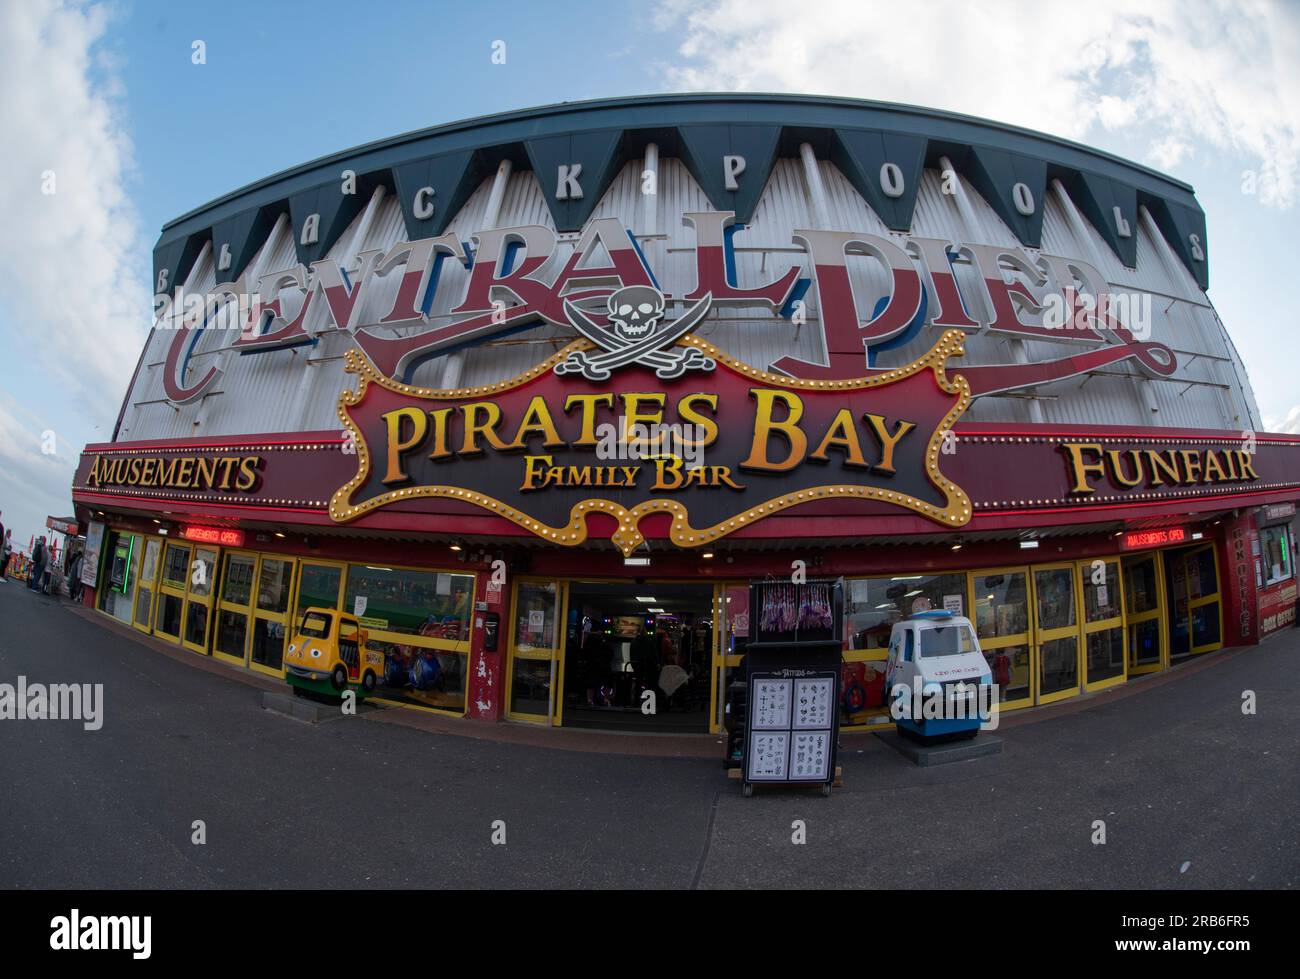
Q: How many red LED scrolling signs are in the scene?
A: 2